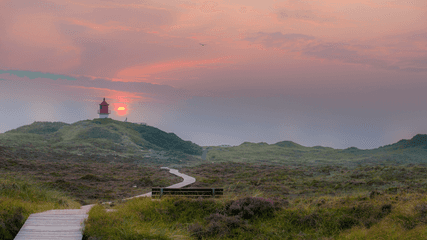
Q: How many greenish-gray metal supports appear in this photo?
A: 2